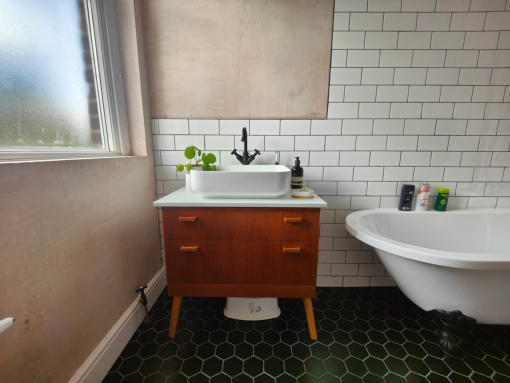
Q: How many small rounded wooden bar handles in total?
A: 4